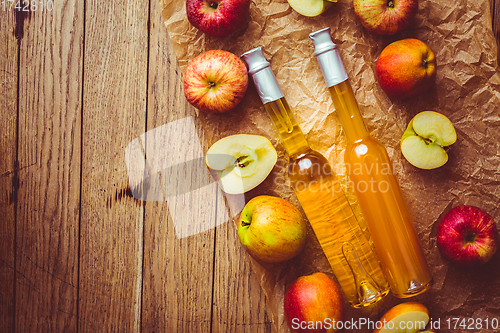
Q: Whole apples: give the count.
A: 7